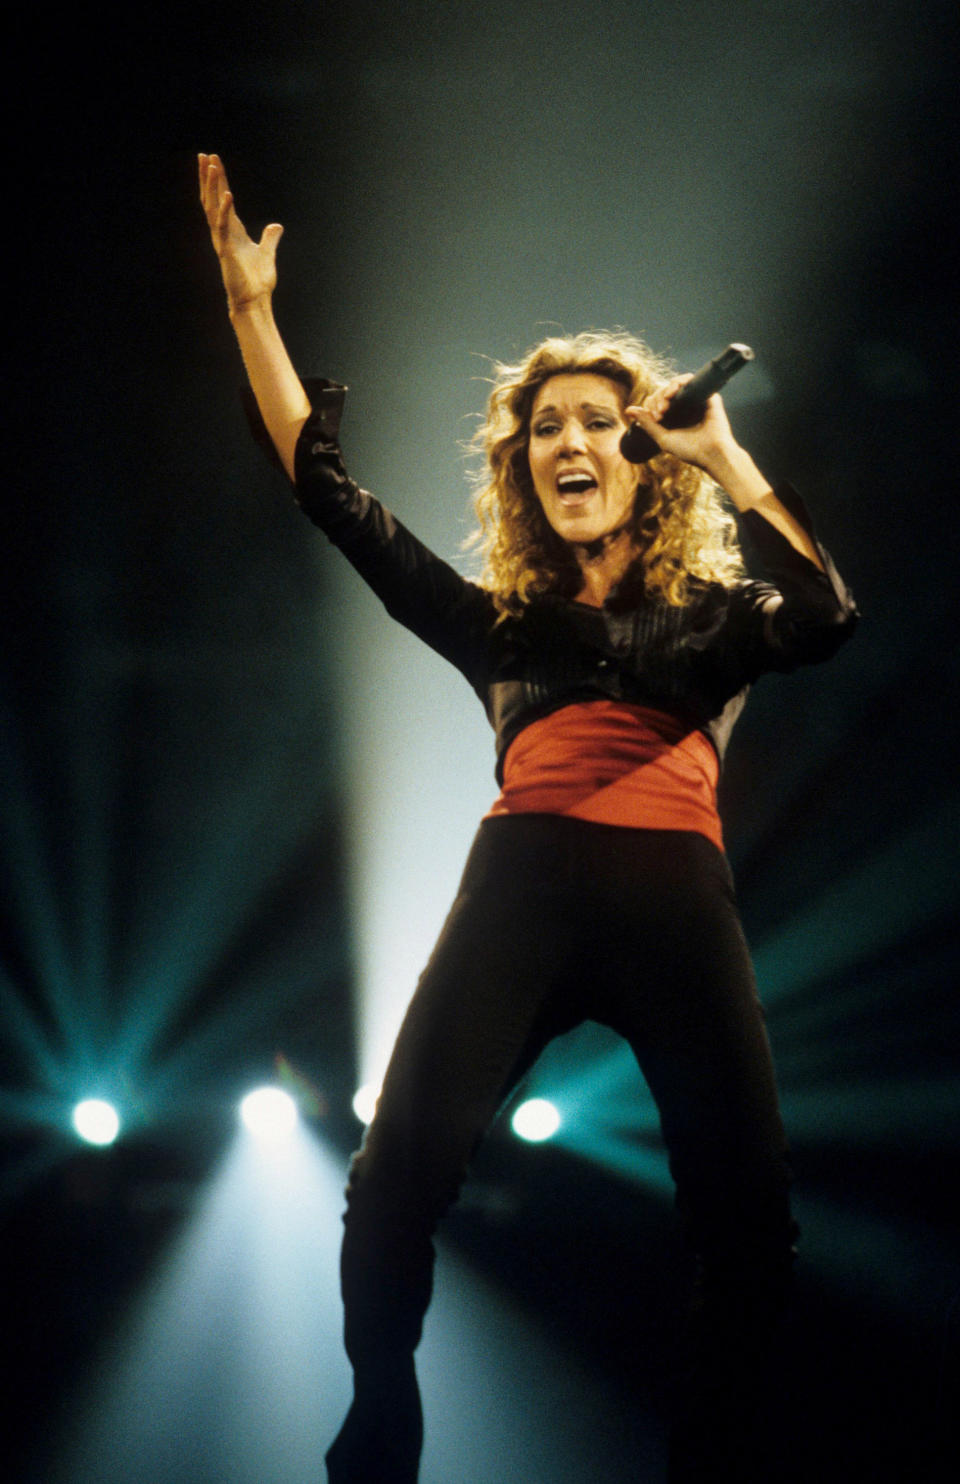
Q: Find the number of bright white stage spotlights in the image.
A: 4